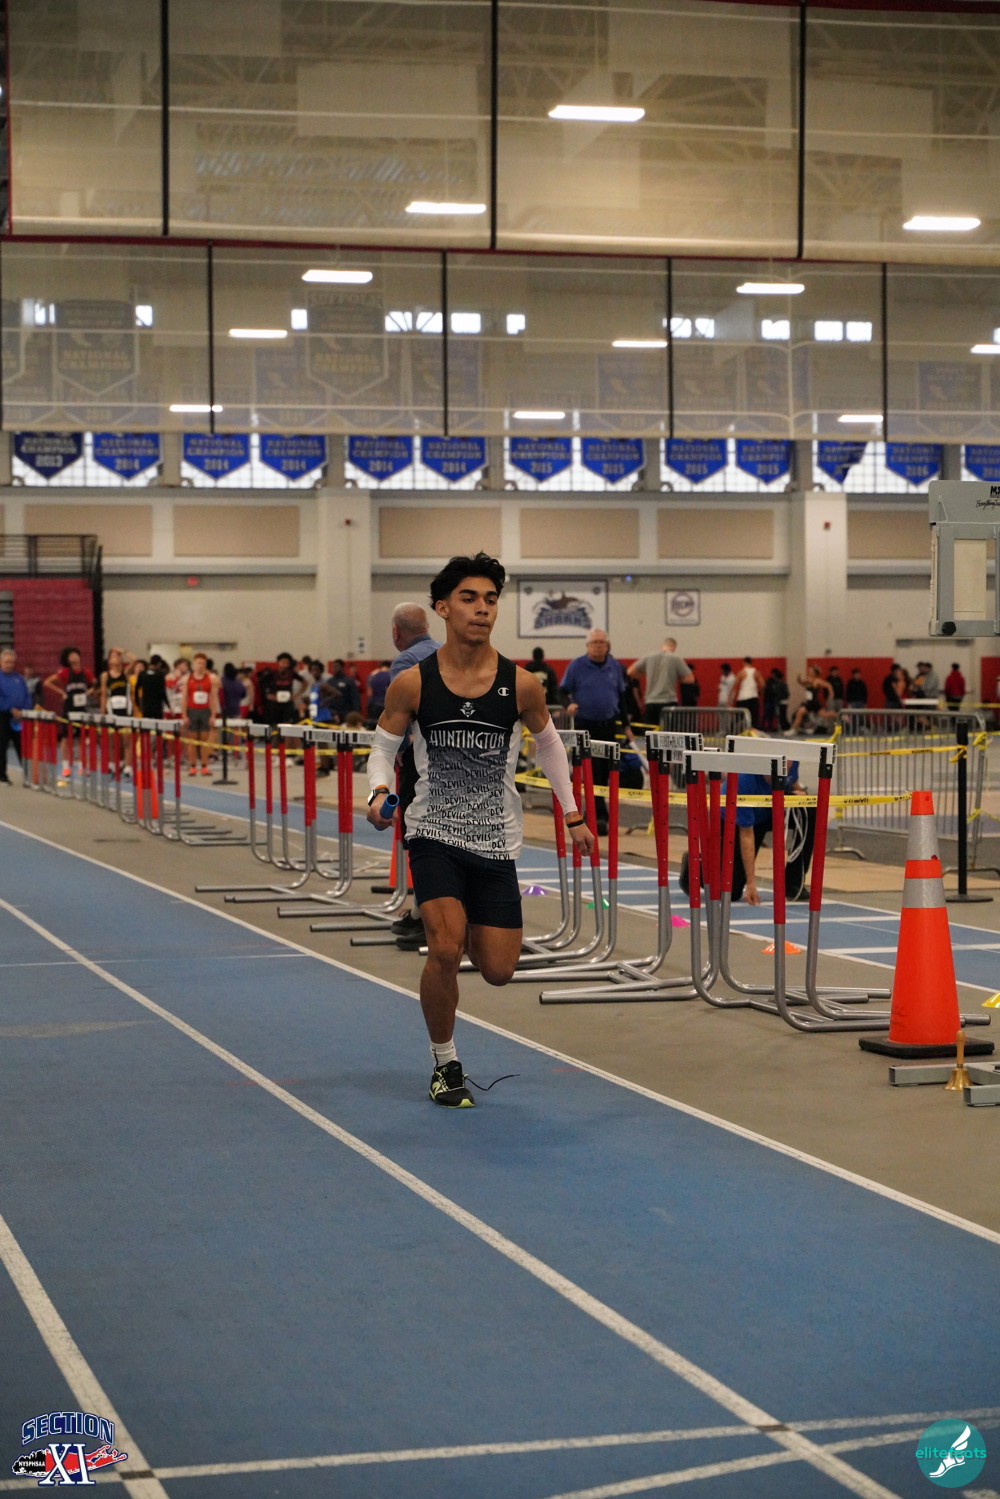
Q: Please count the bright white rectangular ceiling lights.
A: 11